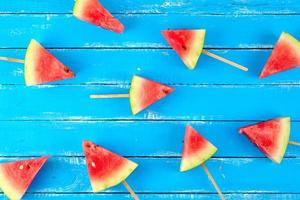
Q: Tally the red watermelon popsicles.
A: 9